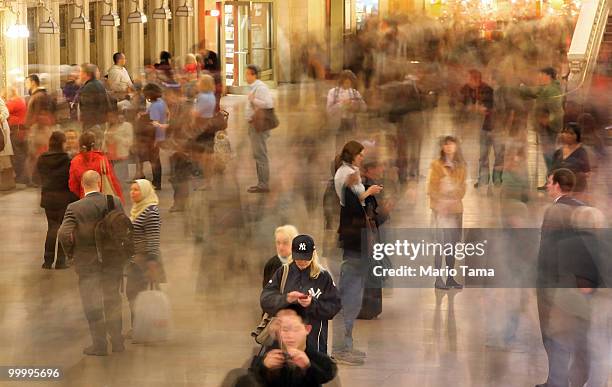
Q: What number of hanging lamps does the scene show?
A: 7